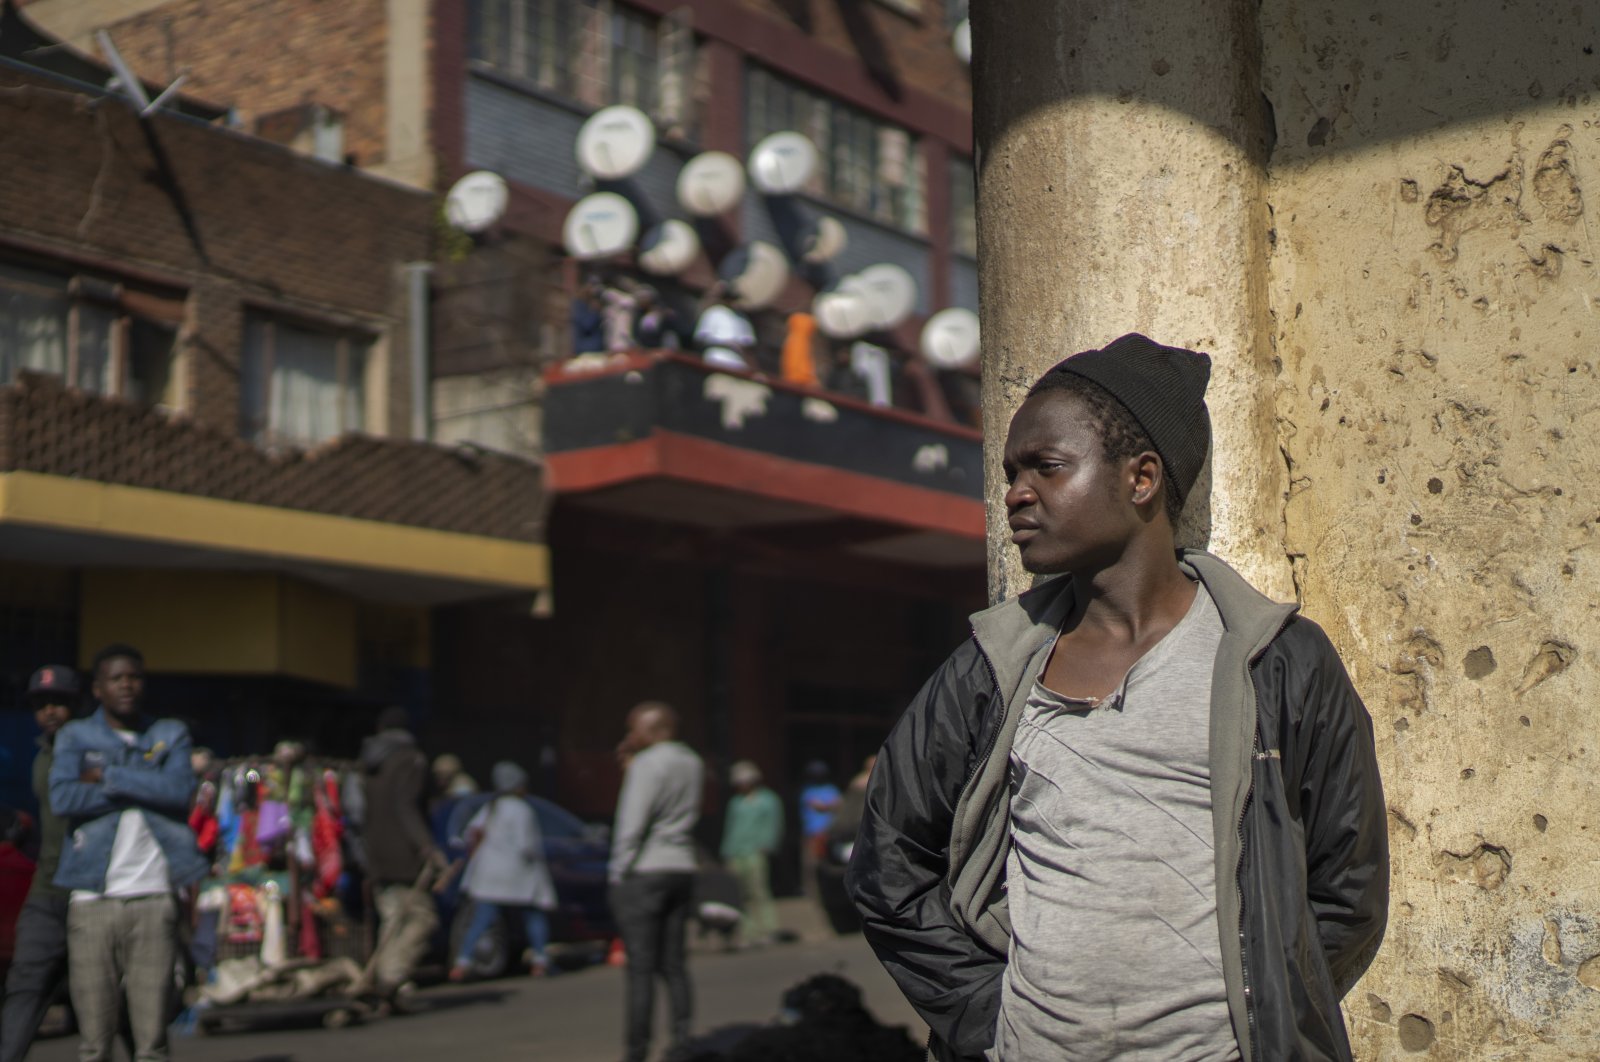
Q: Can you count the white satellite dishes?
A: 12